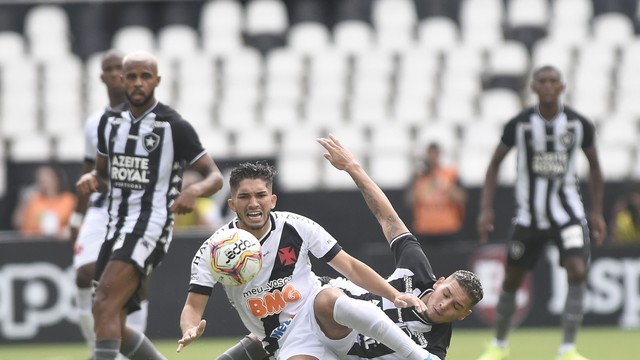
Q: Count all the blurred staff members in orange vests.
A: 2